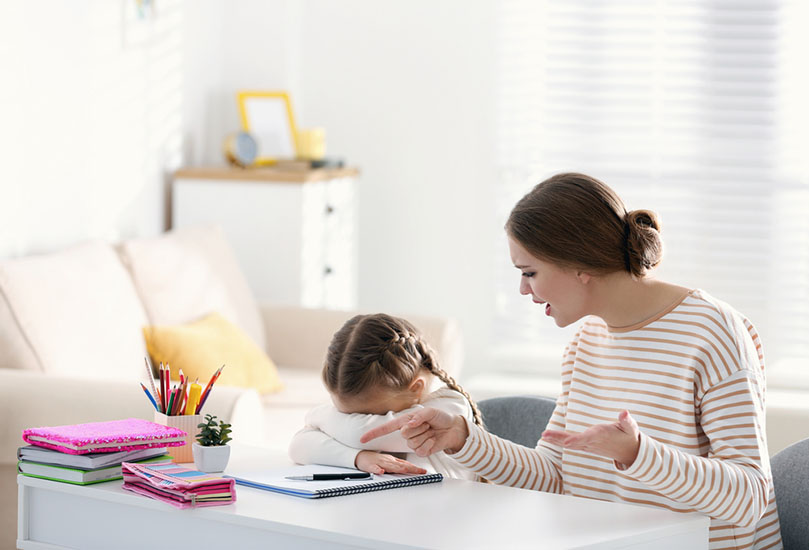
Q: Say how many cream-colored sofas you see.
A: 1